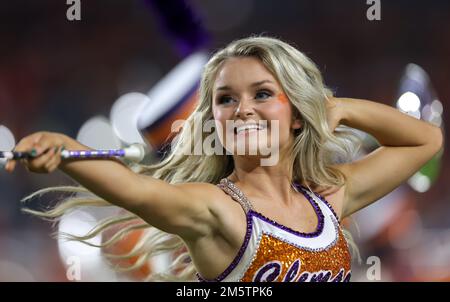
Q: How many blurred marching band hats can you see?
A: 1